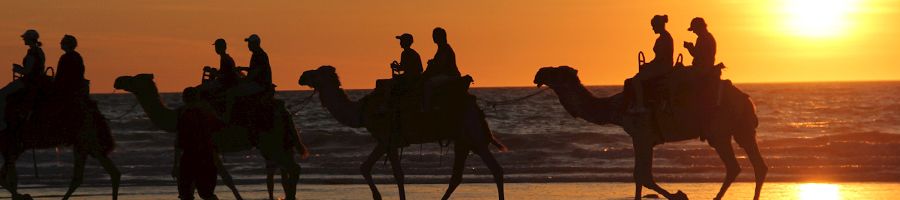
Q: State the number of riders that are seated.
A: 8